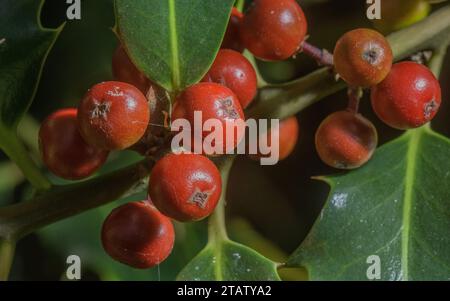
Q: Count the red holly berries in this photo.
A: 13